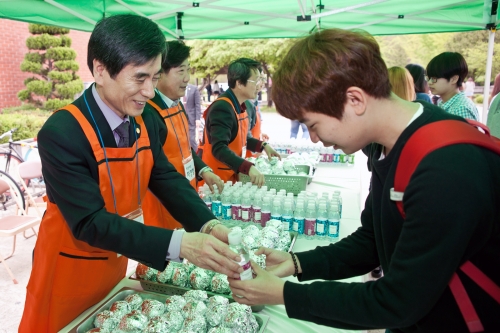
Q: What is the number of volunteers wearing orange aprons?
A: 4